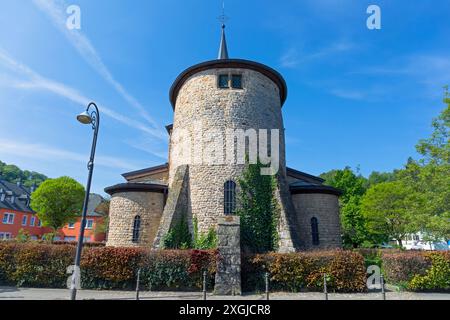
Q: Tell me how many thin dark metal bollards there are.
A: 5